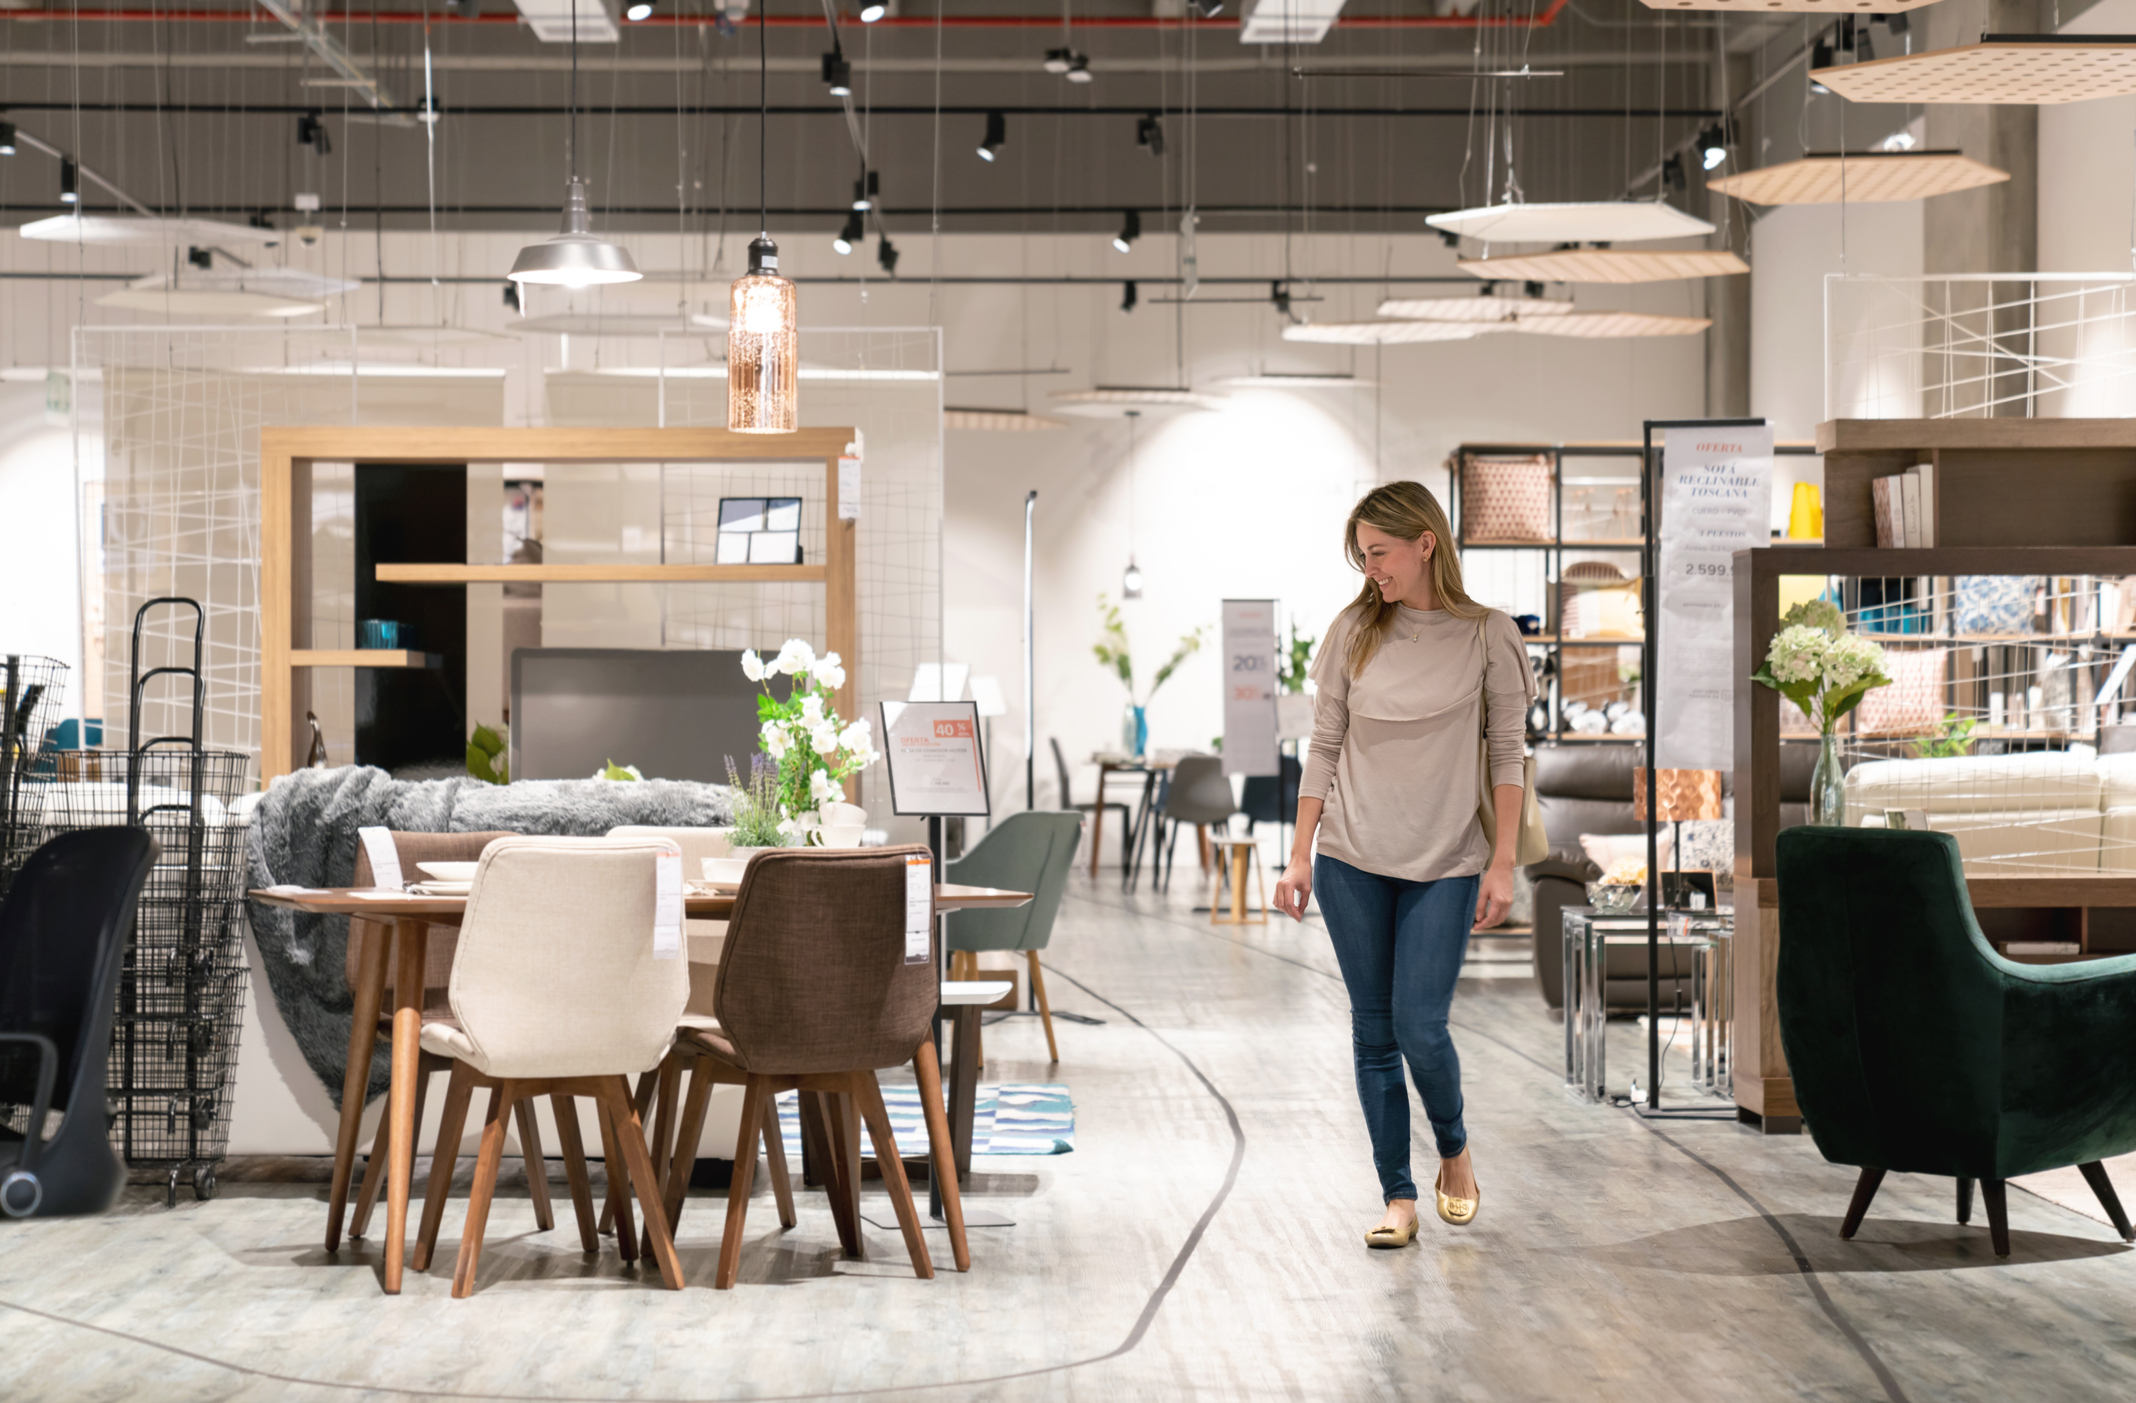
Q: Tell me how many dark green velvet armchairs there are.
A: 1